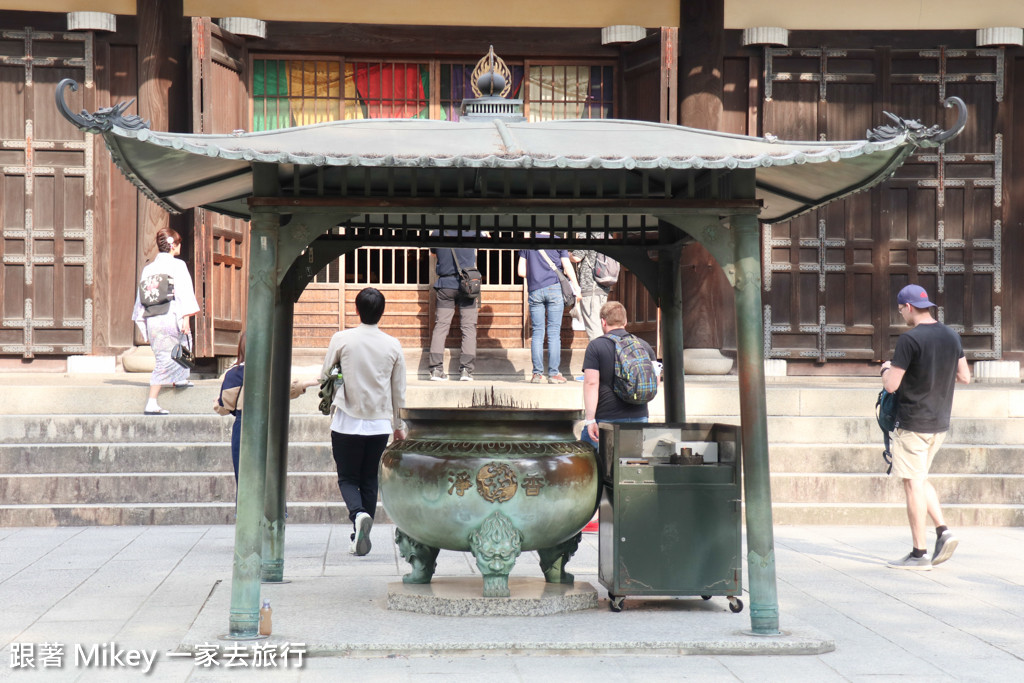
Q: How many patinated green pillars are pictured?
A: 4